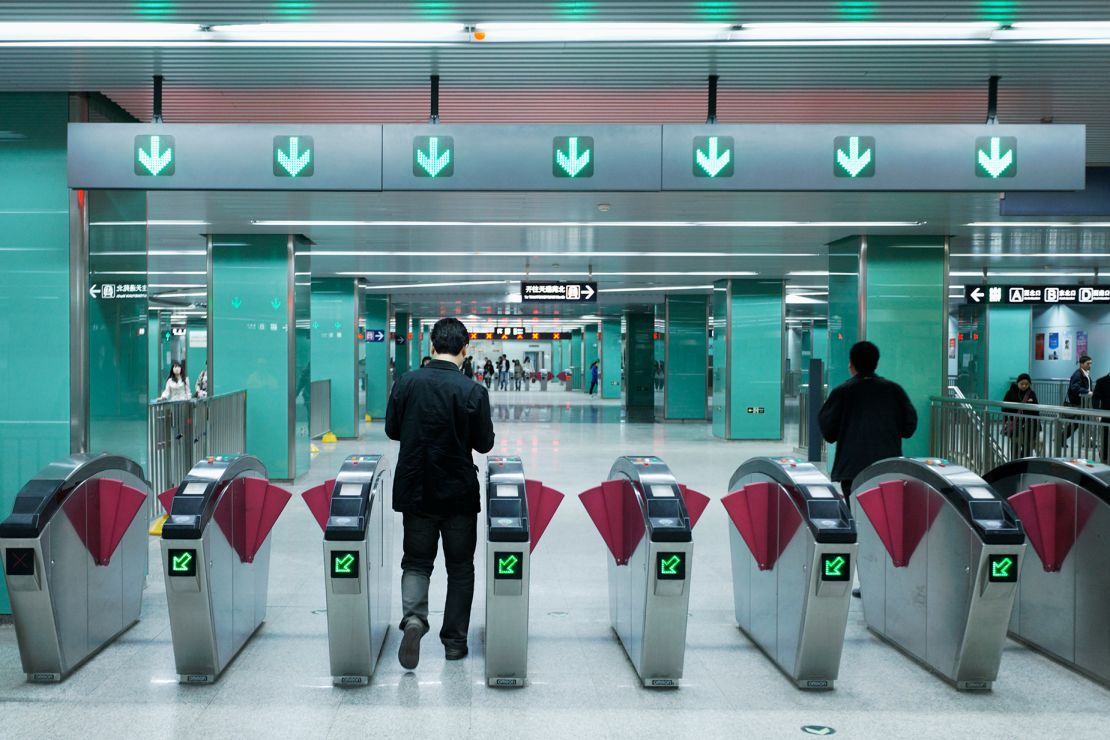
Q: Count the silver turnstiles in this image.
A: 8